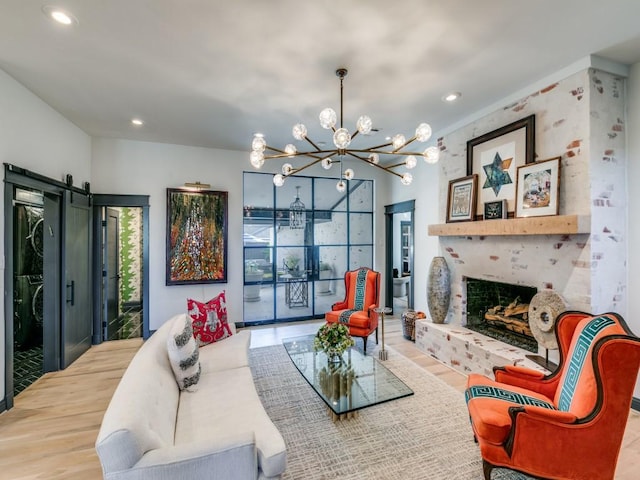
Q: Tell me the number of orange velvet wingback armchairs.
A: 2